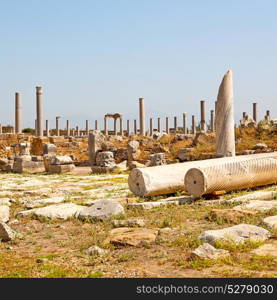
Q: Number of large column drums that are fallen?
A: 2